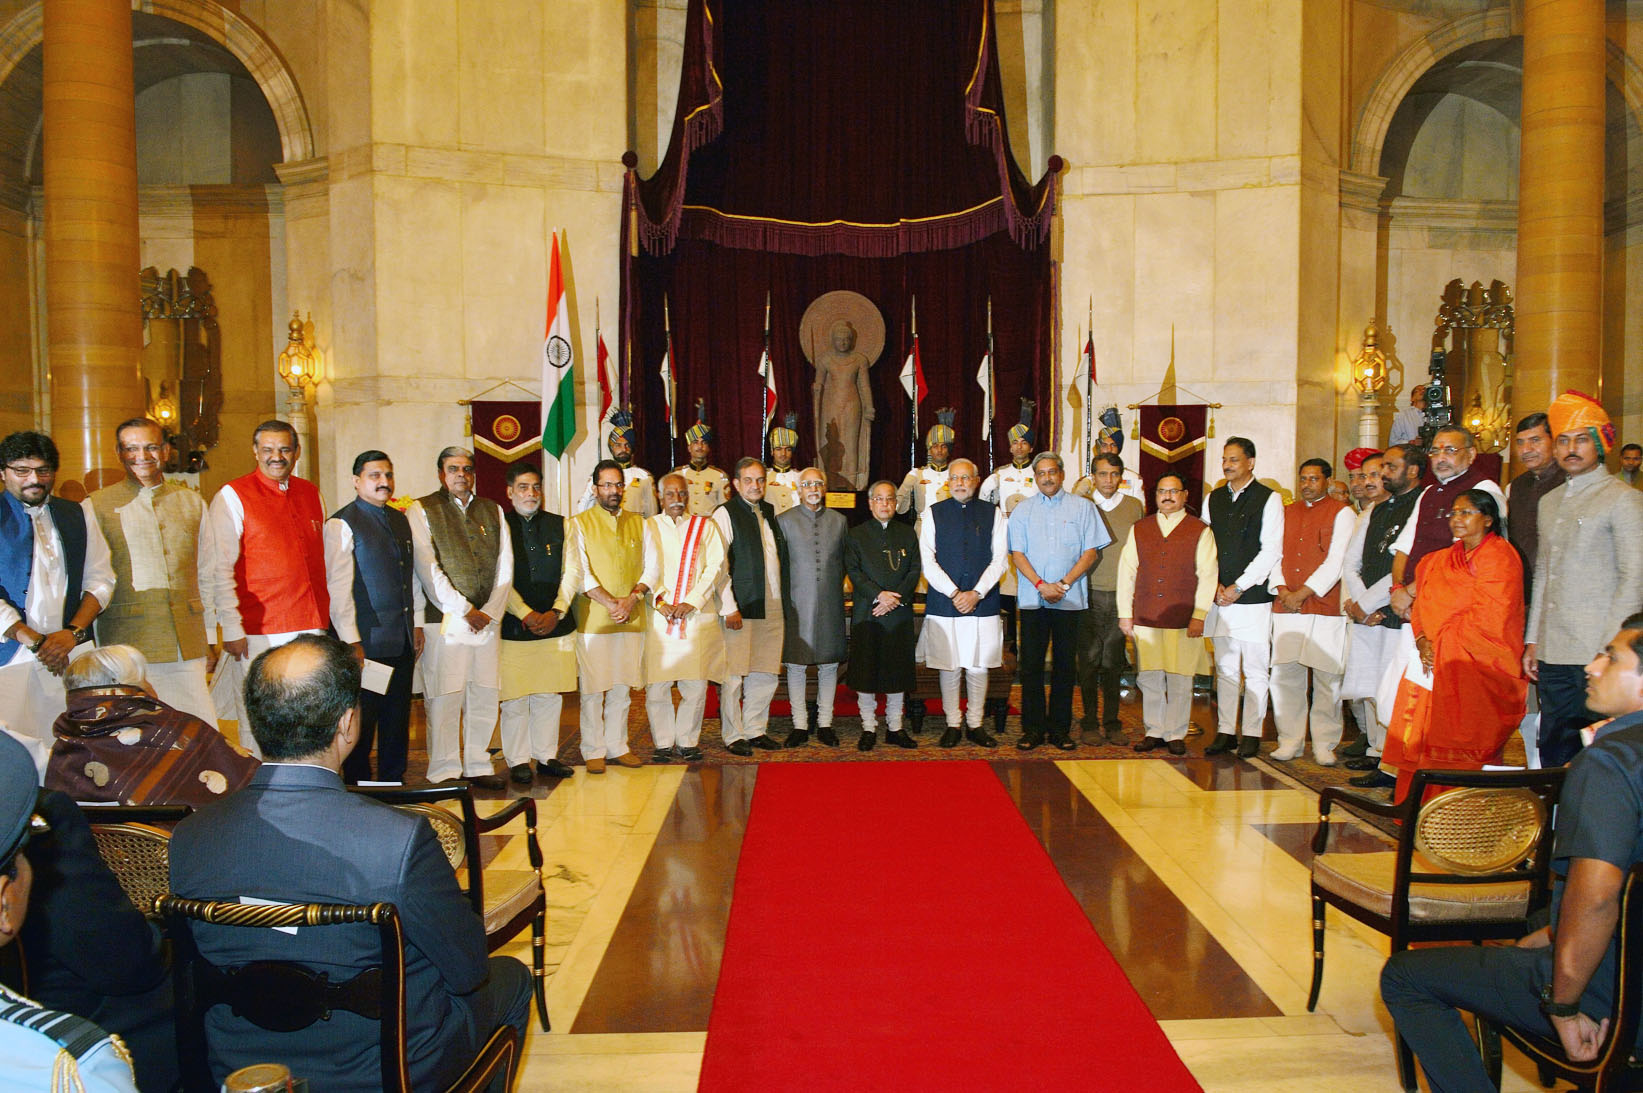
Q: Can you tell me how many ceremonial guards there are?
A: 6